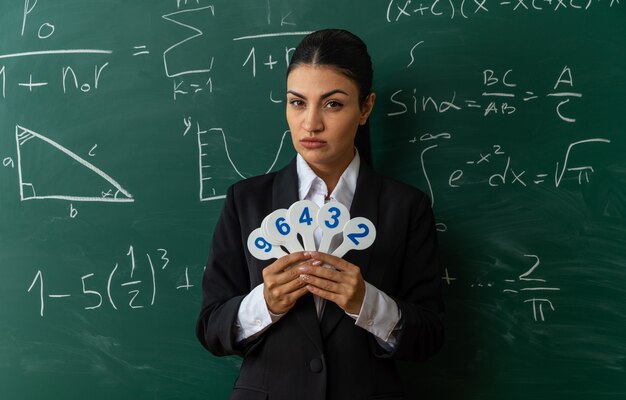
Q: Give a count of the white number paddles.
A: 5